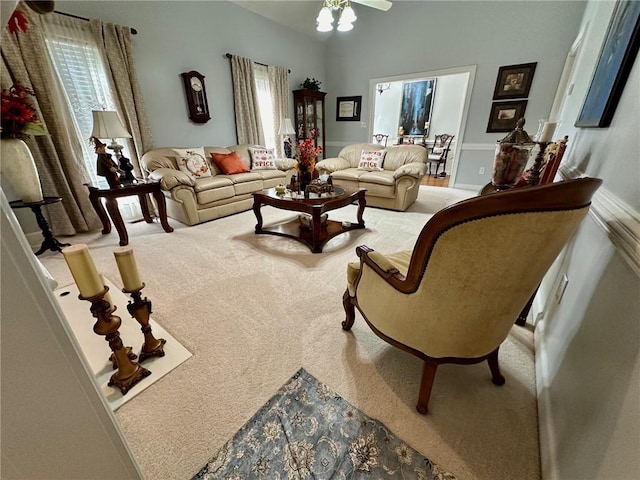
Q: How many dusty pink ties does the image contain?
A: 0